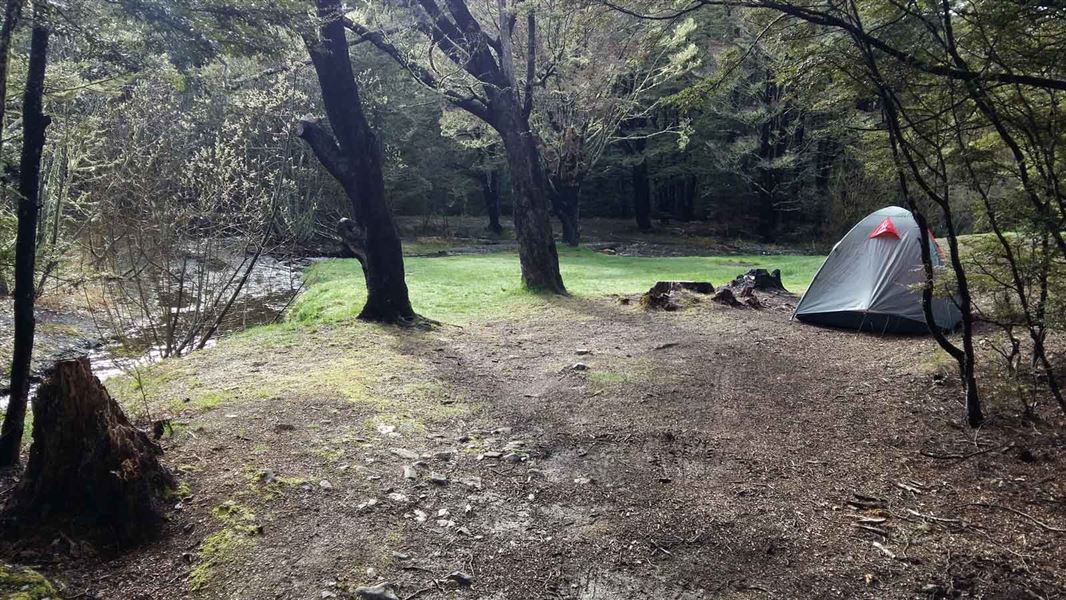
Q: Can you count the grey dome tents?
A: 1